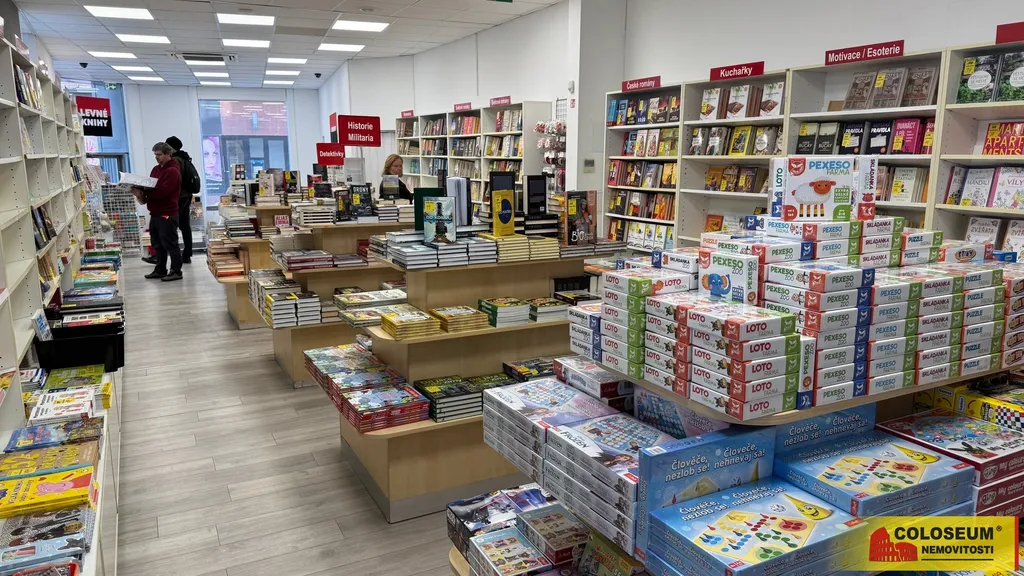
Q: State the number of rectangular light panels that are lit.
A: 15